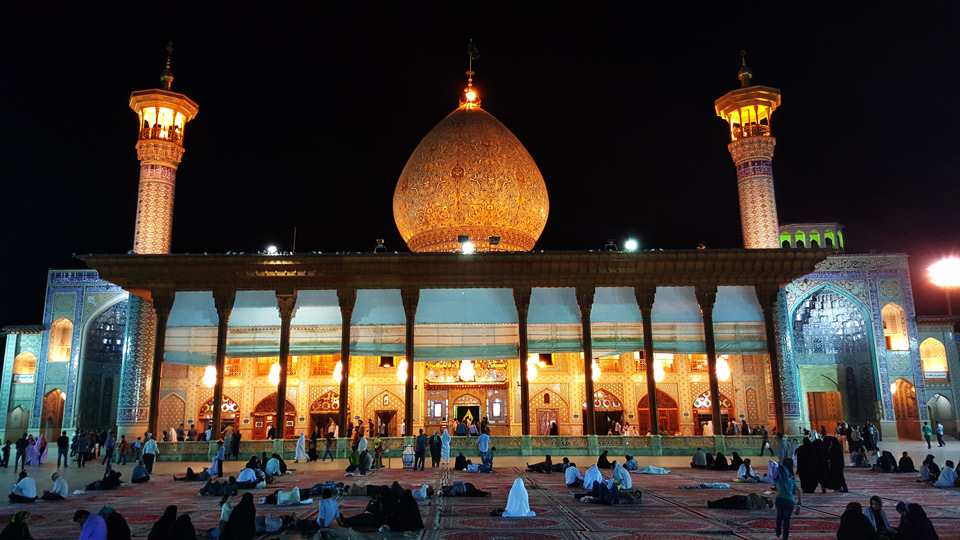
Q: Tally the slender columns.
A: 10